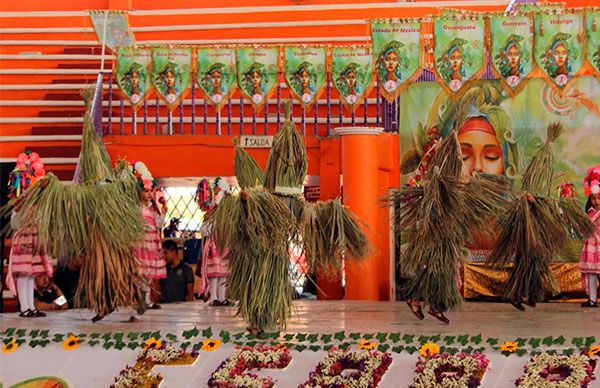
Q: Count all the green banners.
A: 12